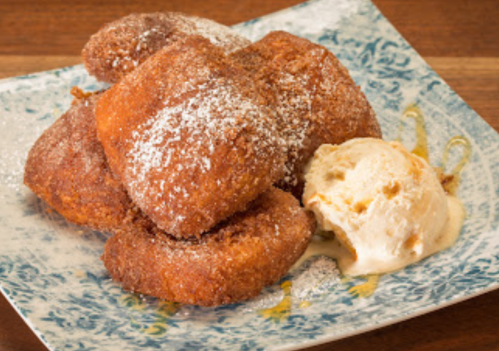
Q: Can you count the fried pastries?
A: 5